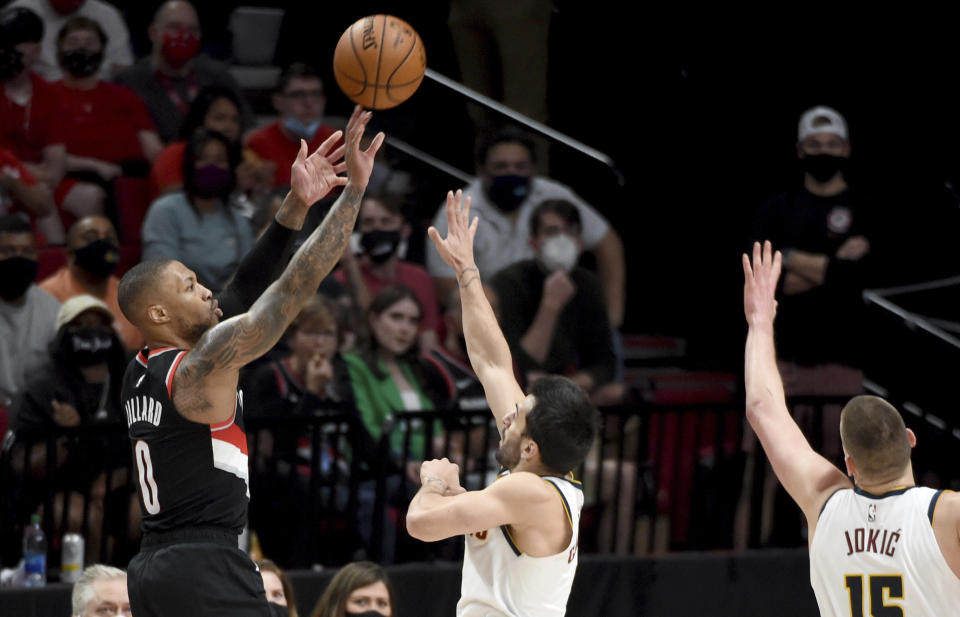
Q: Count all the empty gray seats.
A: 1